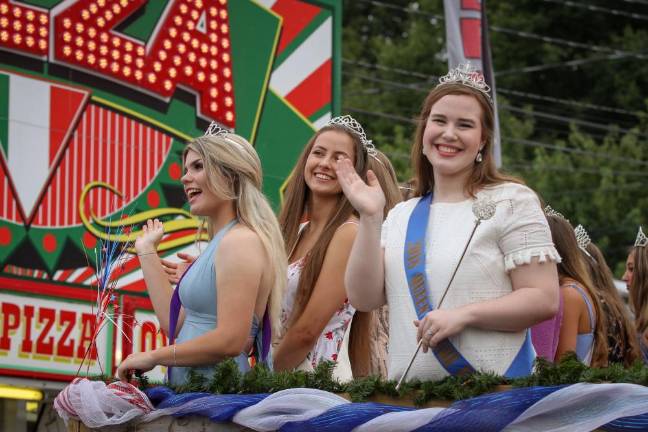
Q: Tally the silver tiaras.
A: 7